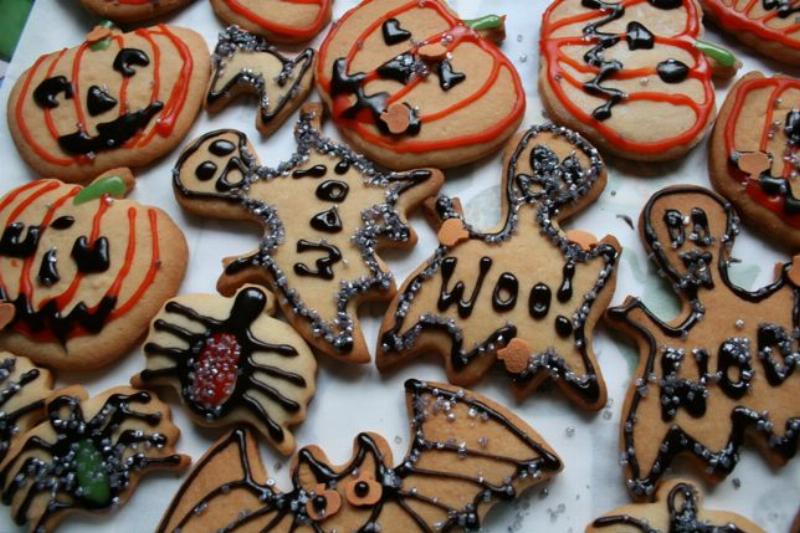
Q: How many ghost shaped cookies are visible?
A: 3